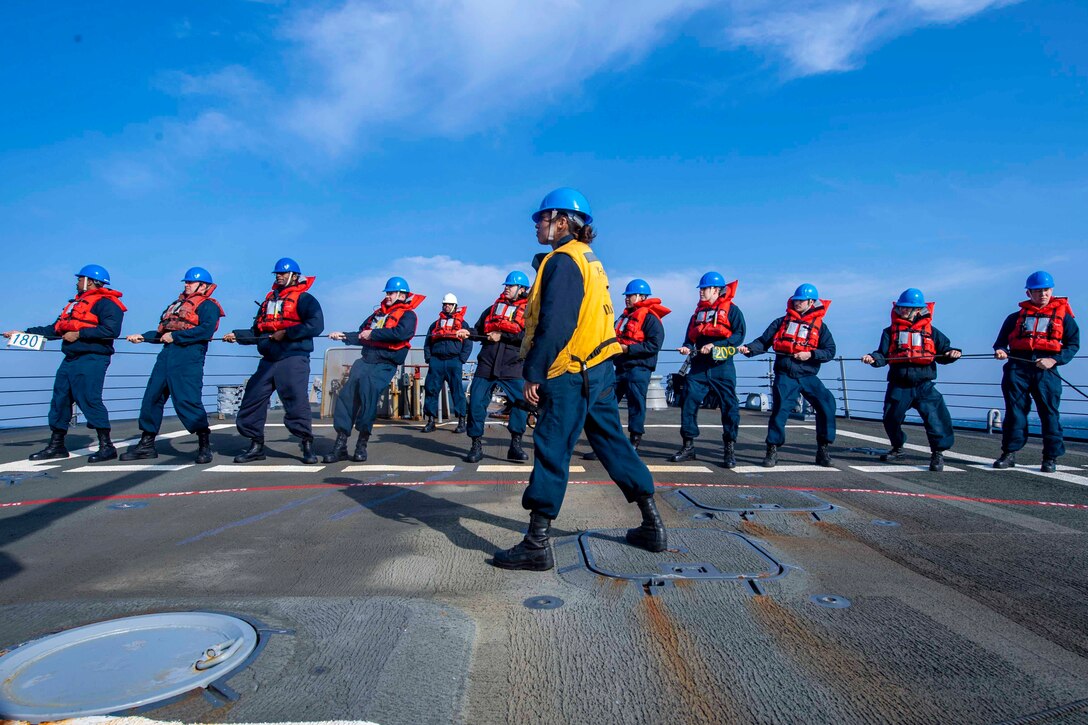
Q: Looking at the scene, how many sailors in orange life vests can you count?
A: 11